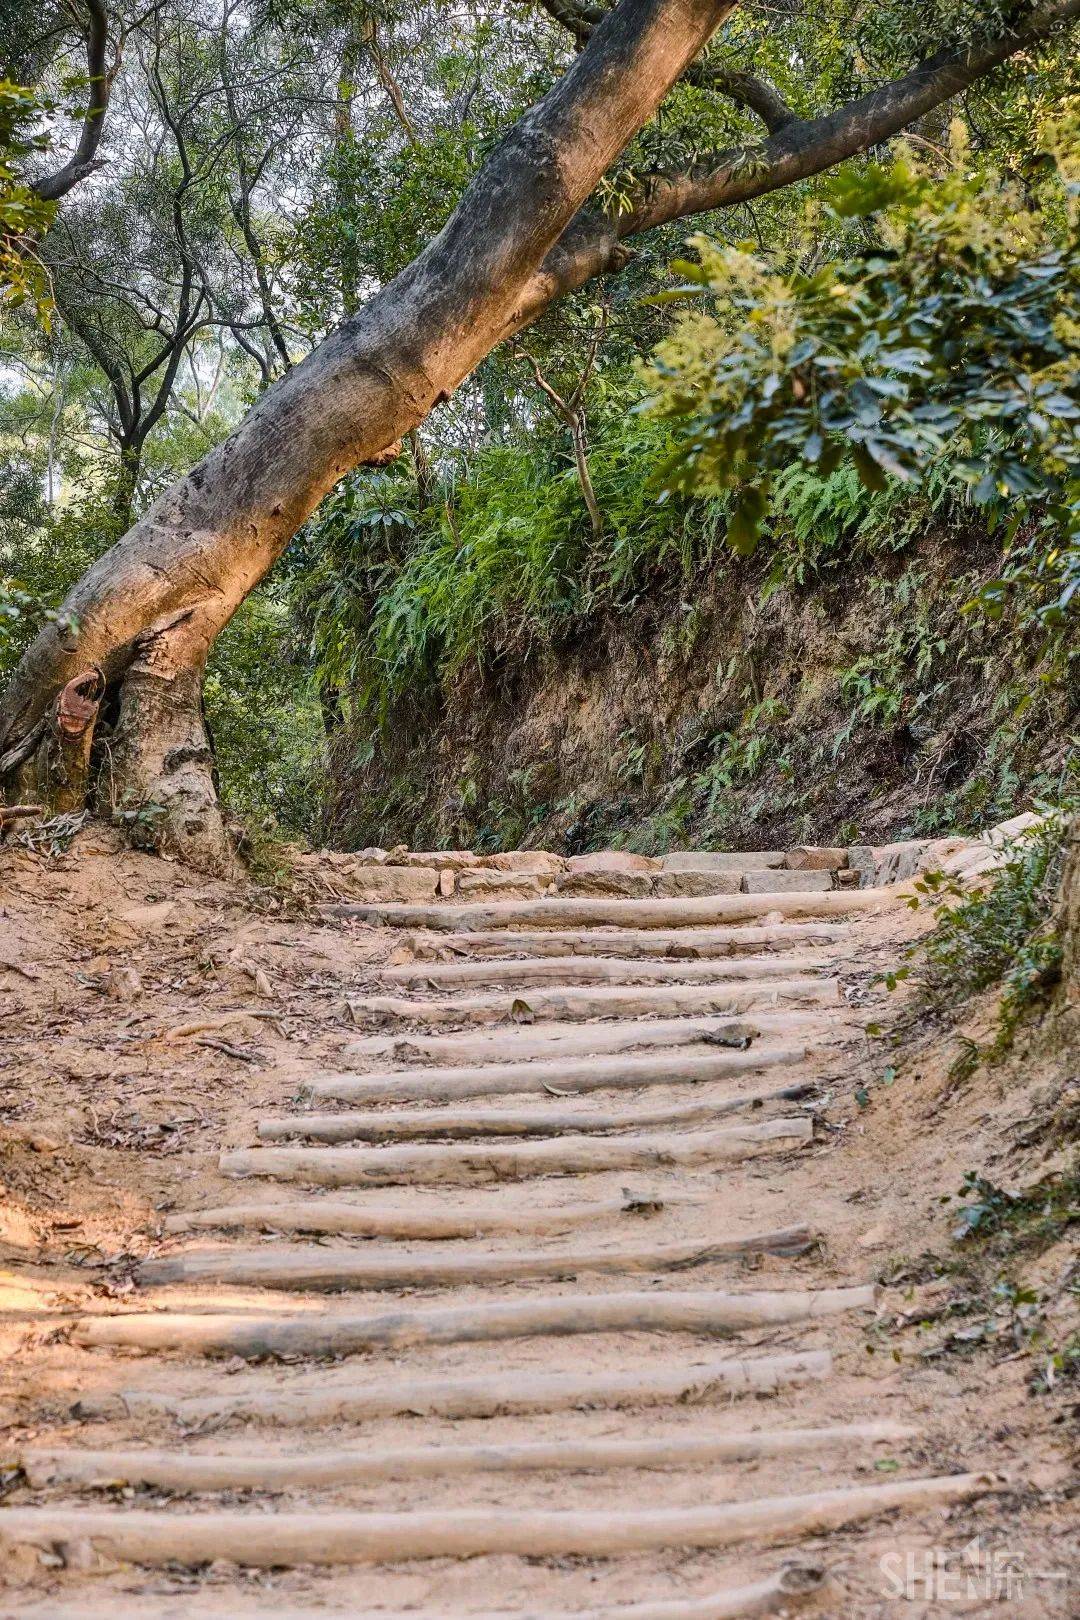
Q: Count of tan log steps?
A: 15